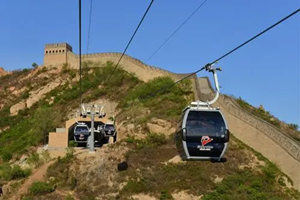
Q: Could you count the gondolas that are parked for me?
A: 2